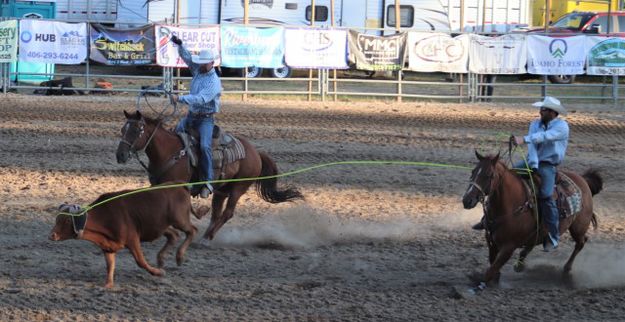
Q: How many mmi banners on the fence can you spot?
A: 1